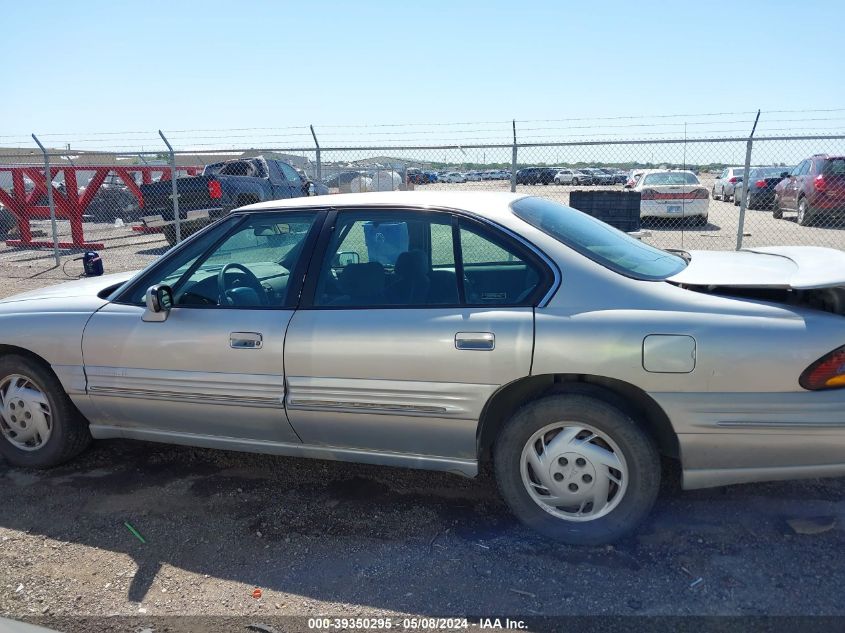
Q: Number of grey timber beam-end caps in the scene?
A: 0